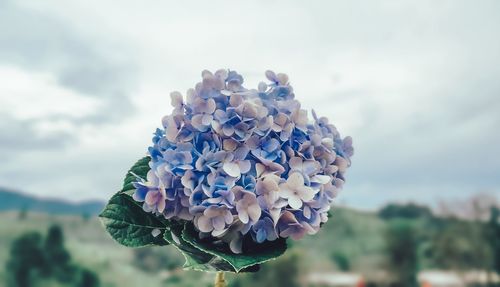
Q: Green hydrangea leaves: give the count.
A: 4